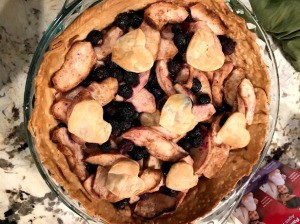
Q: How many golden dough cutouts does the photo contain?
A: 7